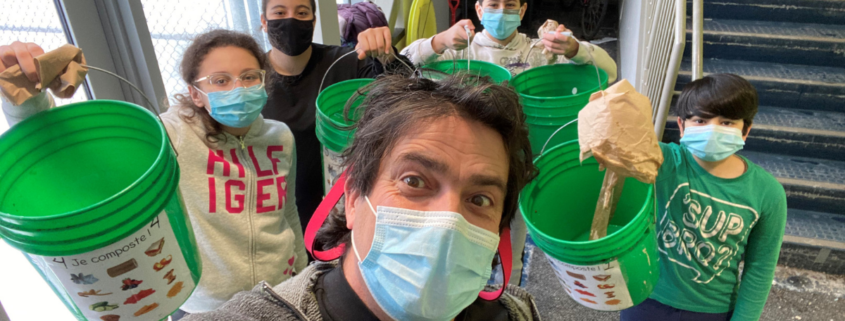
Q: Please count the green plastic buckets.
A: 5